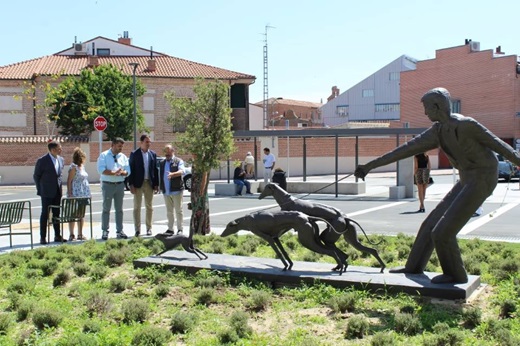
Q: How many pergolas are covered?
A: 1